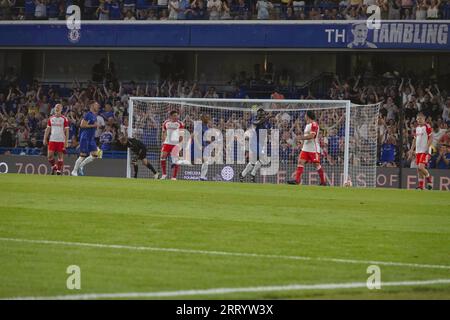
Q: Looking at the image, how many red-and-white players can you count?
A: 4